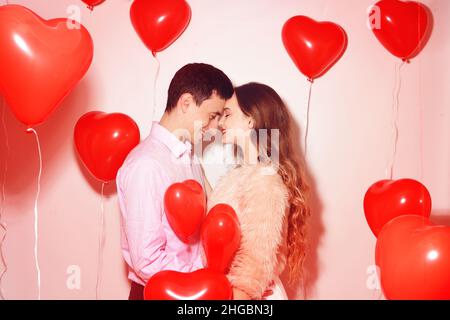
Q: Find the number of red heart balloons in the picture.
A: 11